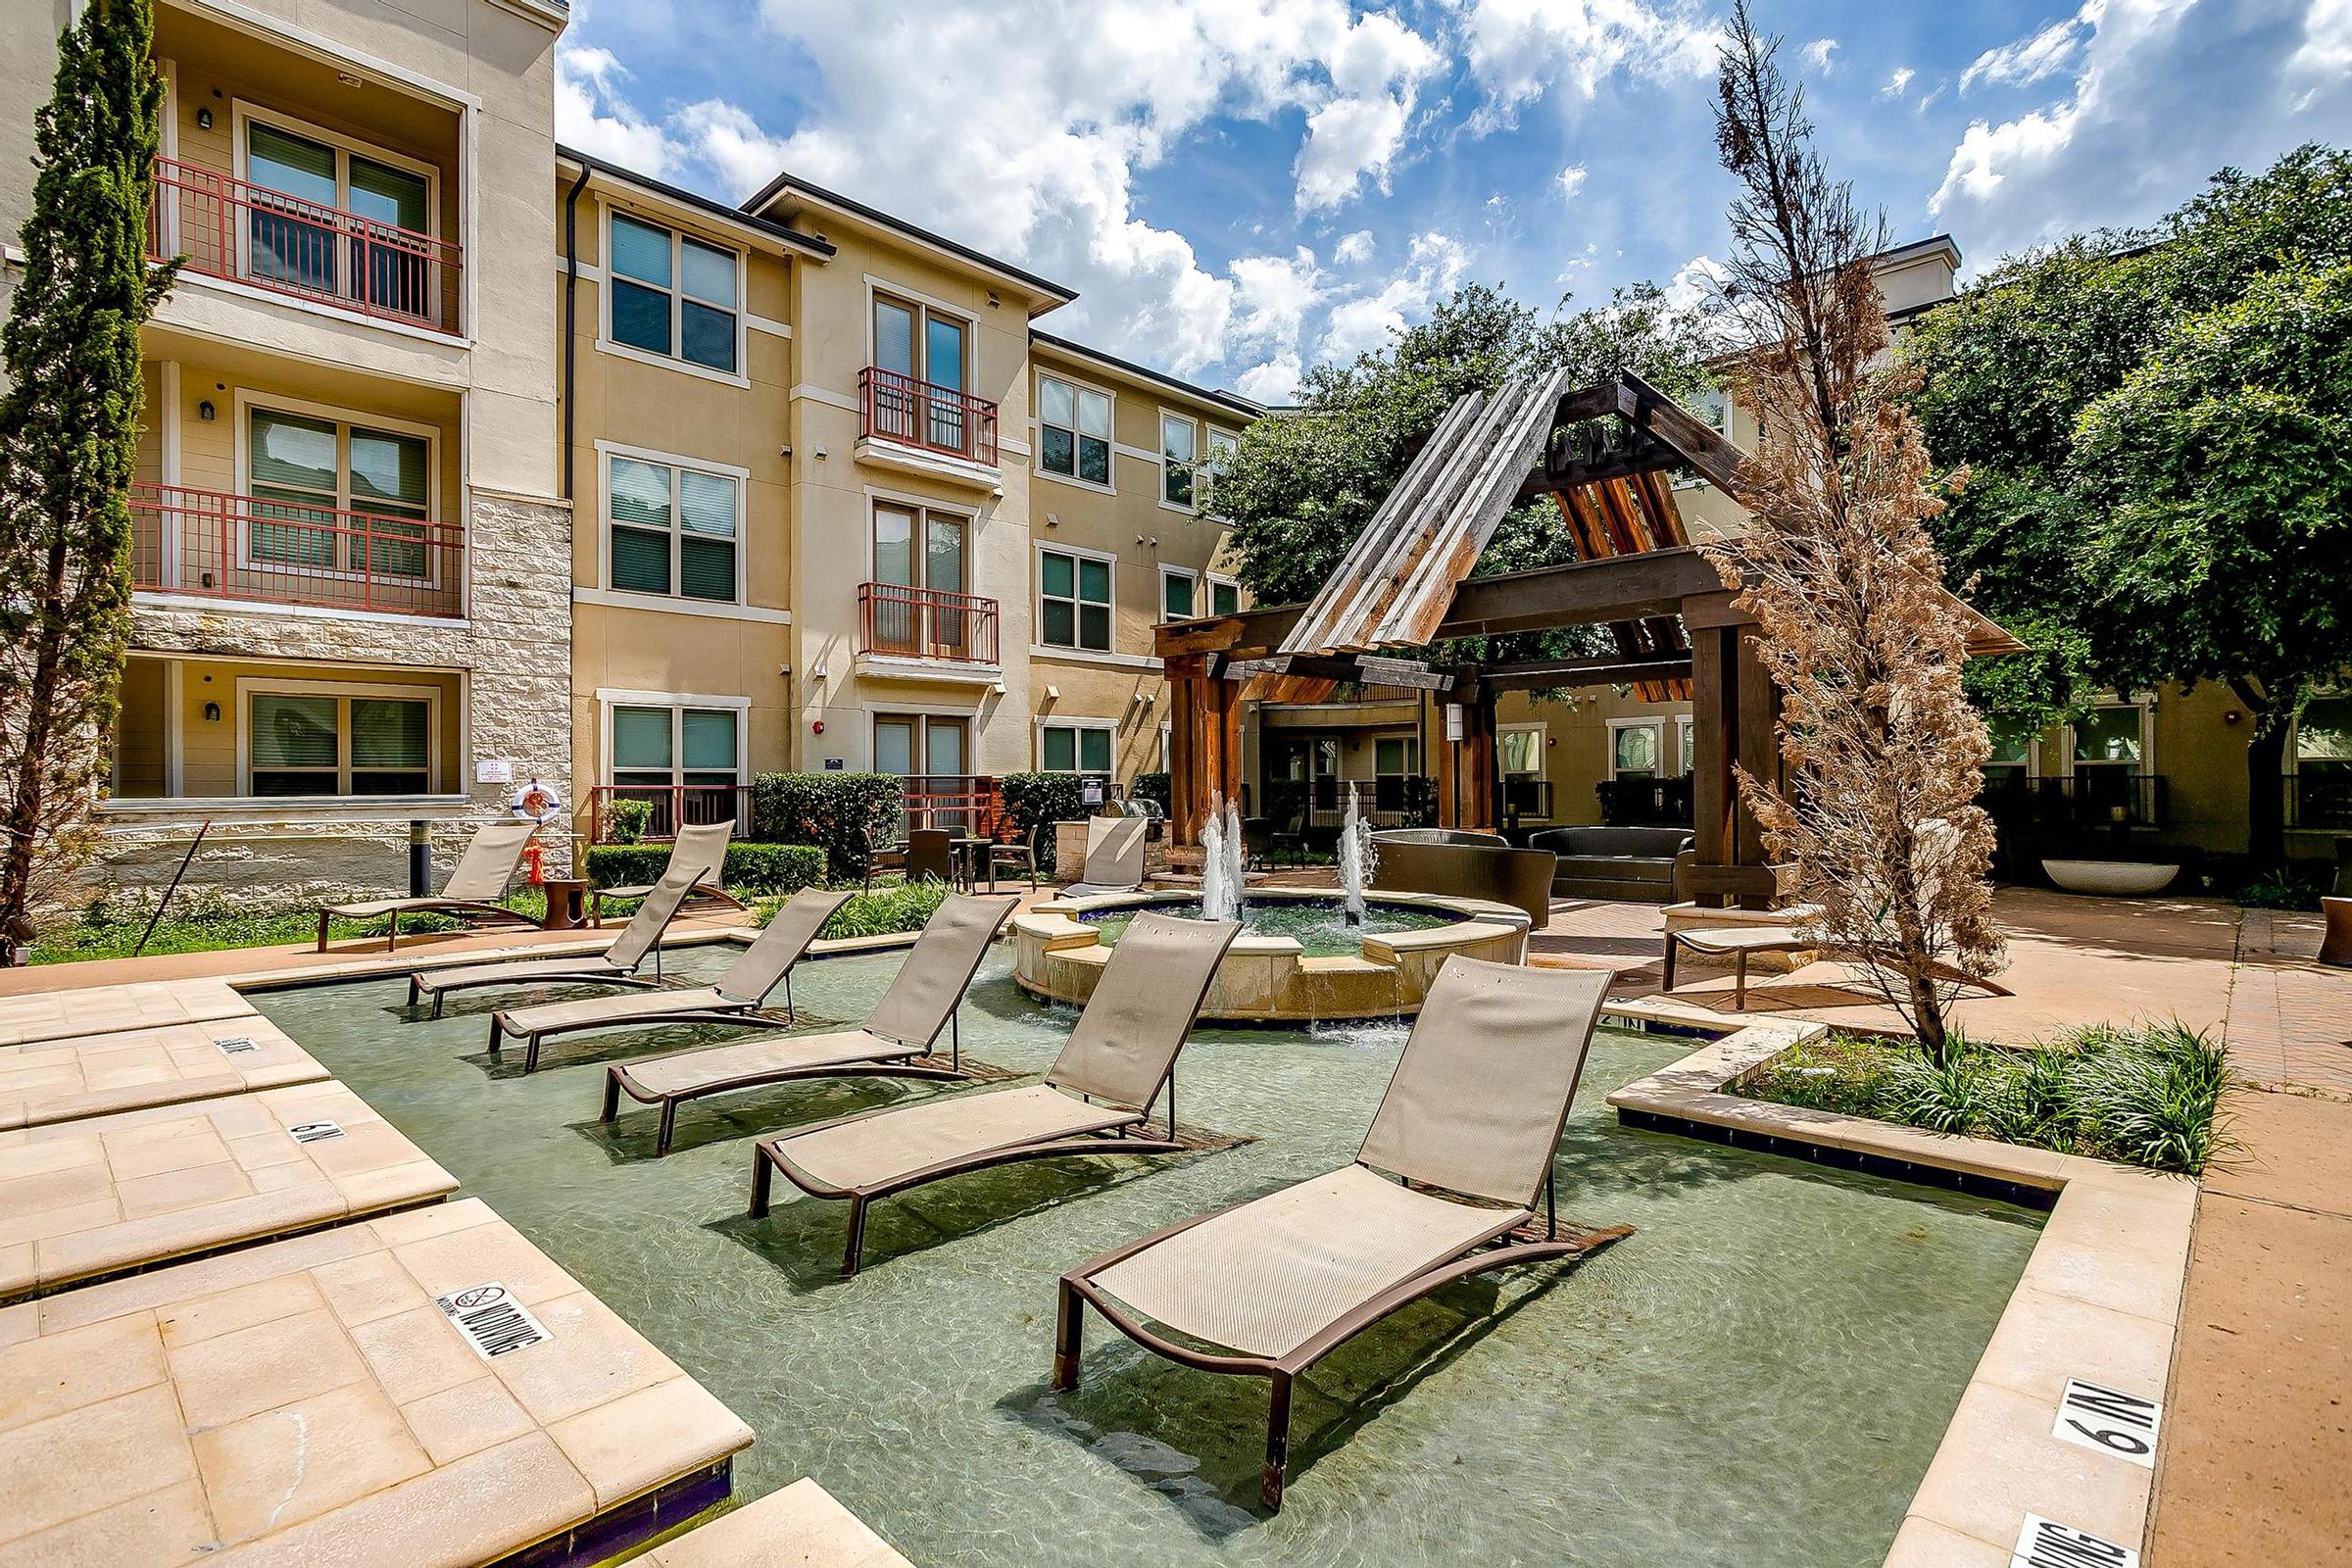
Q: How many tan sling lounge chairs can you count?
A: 9